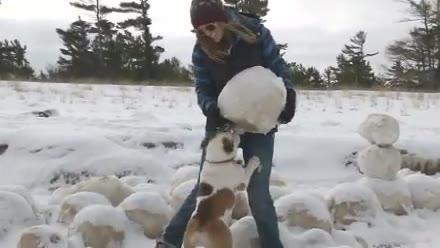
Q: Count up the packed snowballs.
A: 3